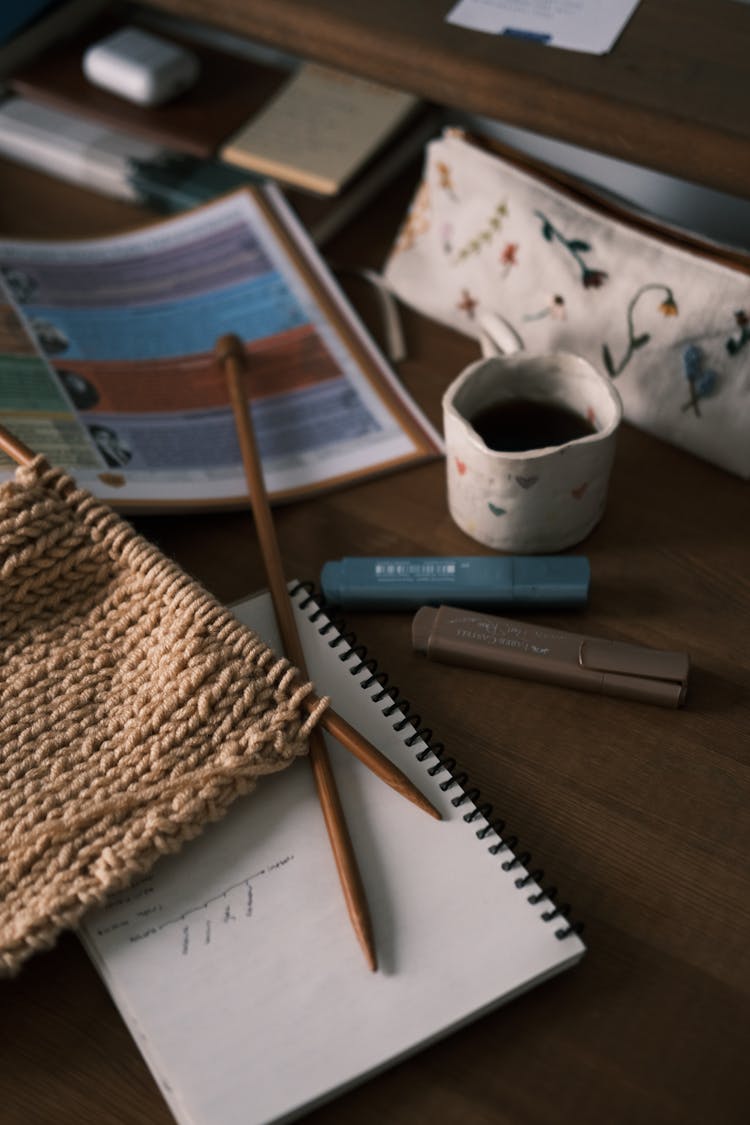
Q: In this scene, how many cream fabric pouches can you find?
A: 1